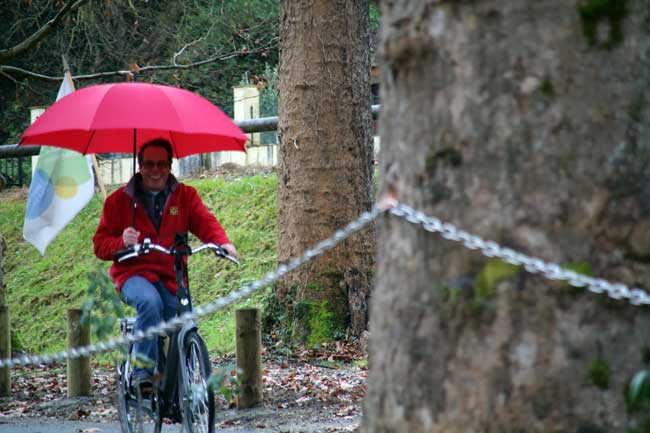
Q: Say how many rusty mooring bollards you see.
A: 0